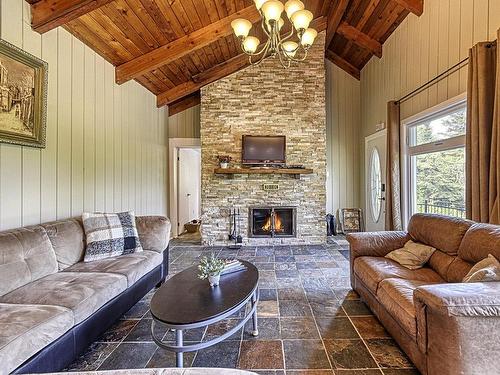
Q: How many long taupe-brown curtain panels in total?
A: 2